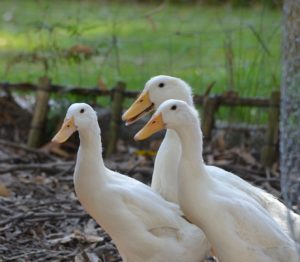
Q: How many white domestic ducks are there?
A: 3